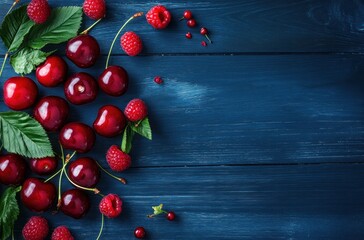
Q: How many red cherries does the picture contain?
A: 13